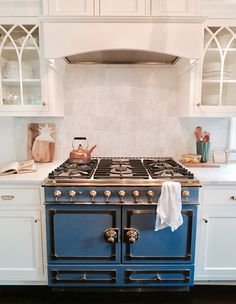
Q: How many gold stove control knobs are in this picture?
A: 8